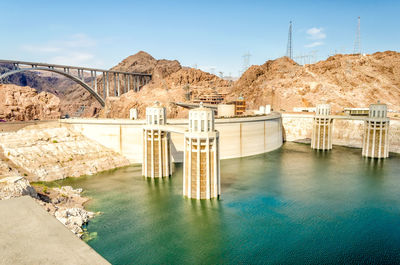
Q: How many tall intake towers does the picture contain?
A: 4